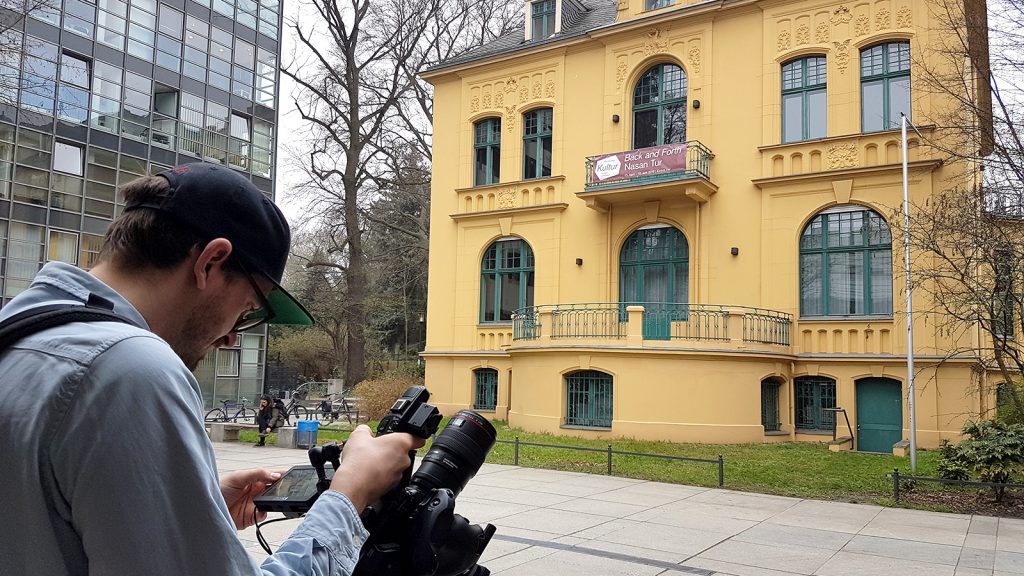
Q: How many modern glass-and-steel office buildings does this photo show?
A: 1